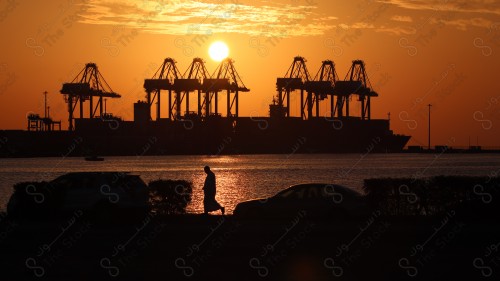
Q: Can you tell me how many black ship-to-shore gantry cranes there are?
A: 7